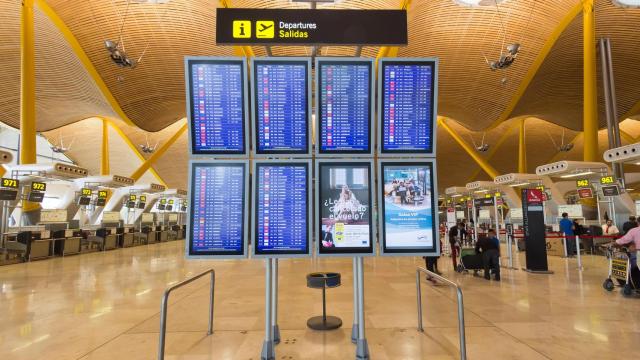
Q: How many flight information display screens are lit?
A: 6